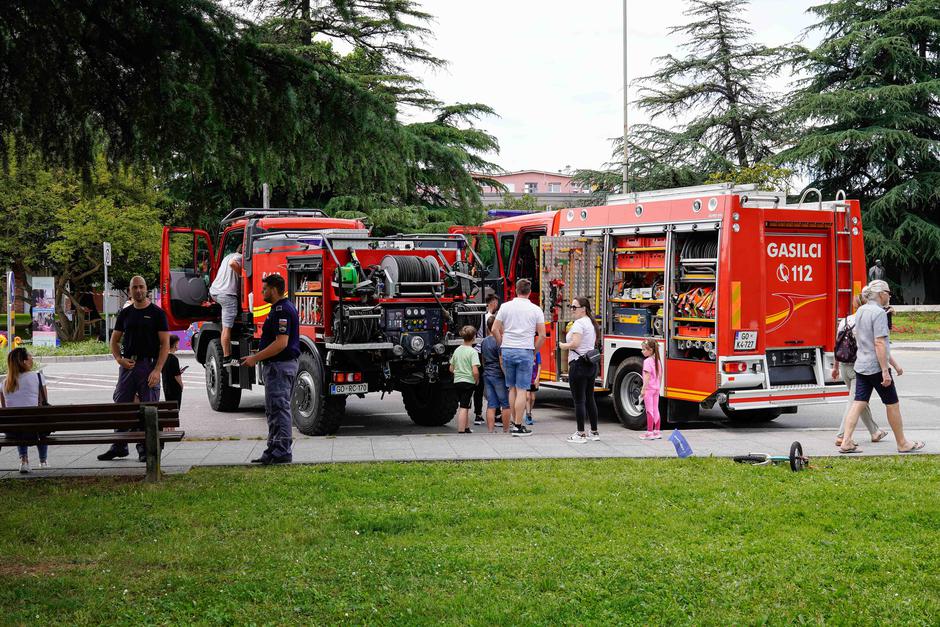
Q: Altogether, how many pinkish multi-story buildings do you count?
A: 1